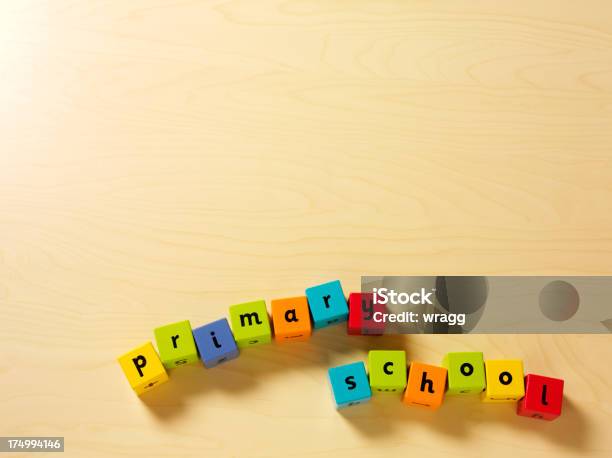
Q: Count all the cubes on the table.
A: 13